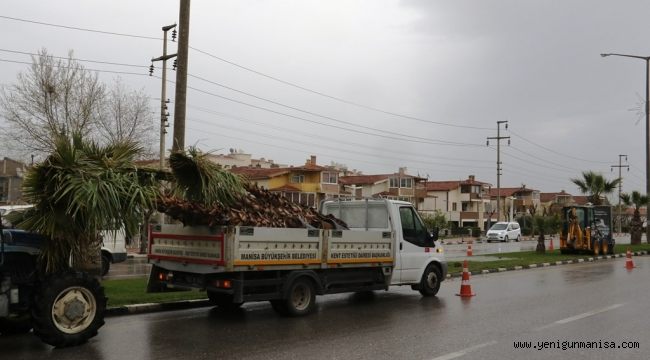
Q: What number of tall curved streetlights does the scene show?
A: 1